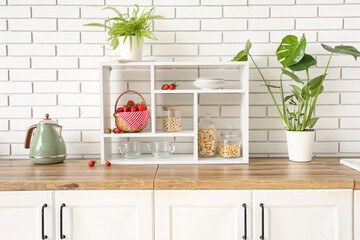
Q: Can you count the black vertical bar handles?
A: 4